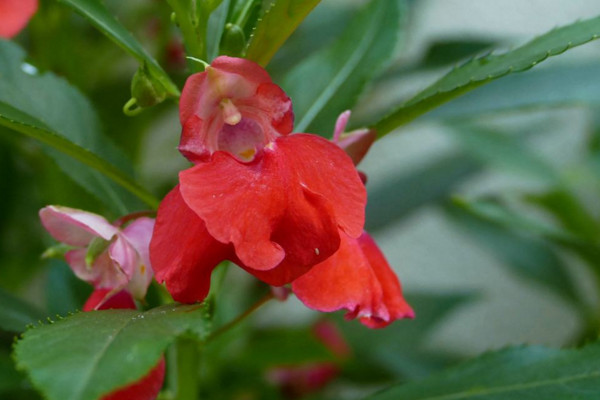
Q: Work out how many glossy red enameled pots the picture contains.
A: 0